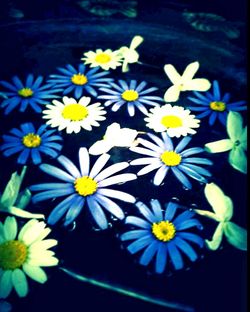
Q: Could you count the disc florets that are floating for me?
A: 12